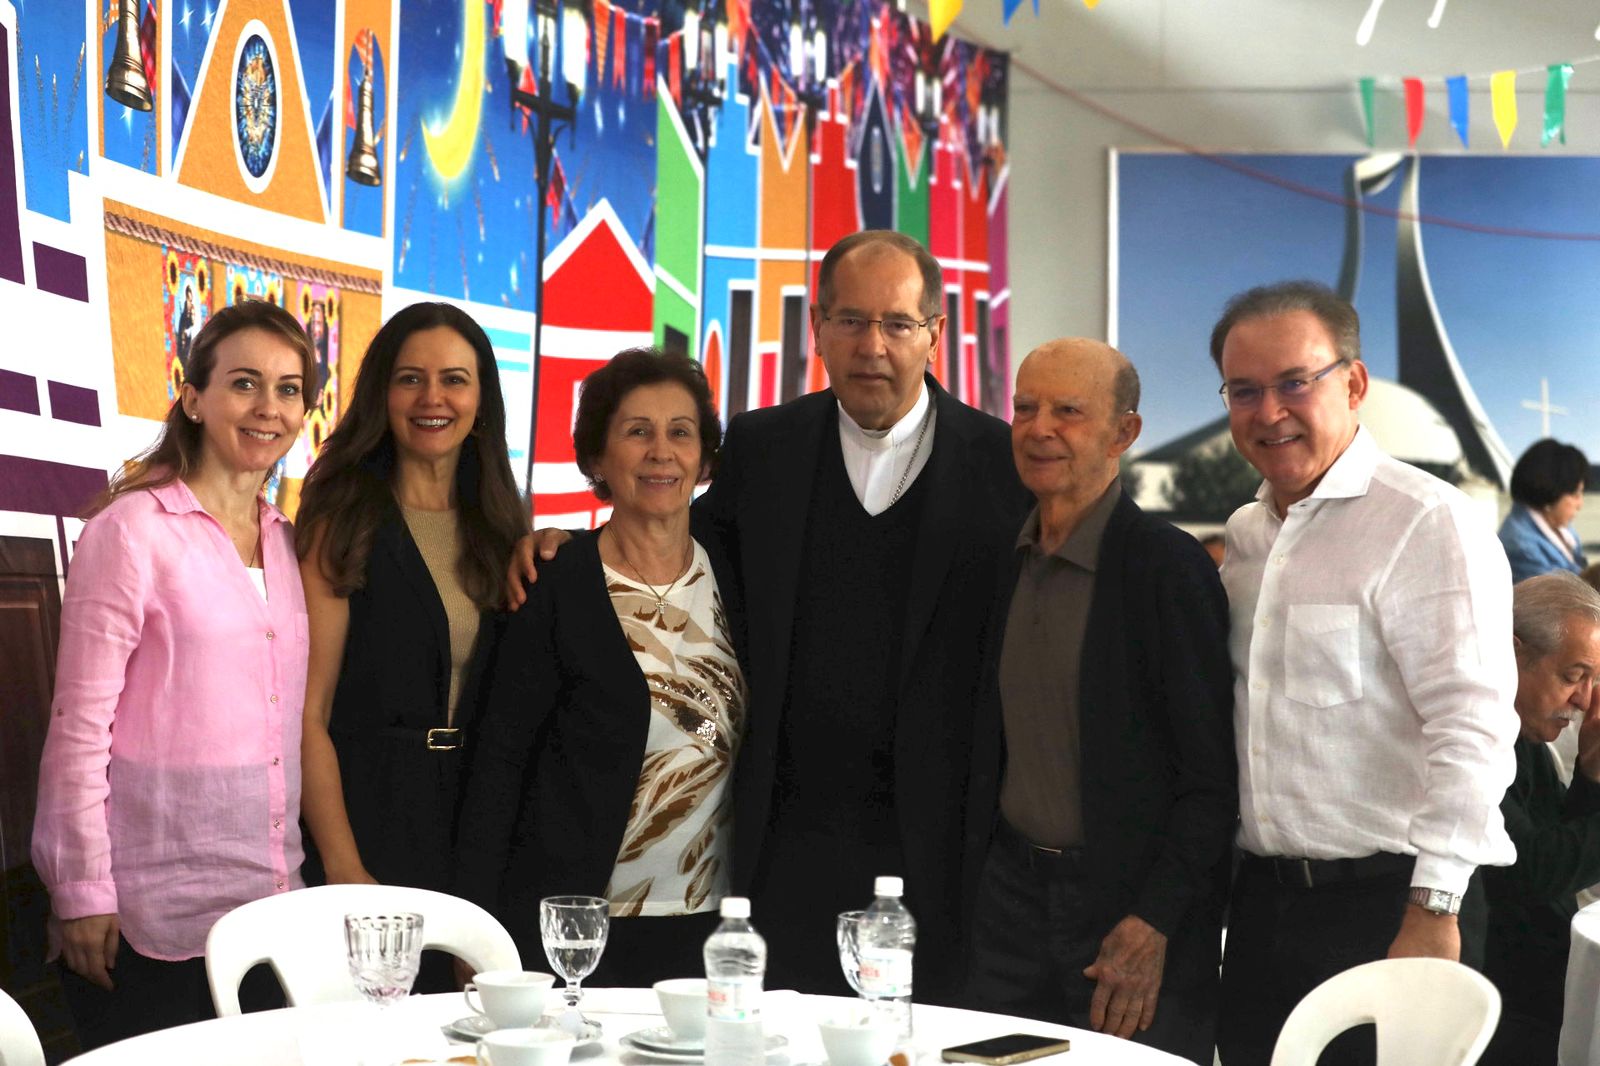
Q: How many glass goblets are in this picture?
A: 3